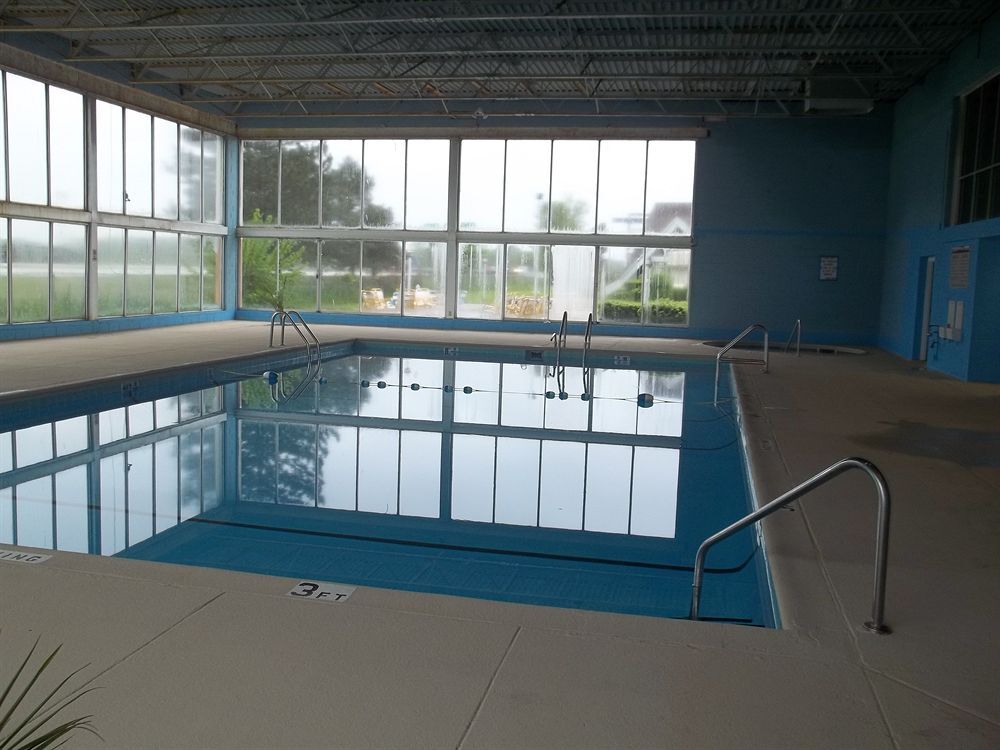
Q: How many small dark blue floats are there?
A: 9